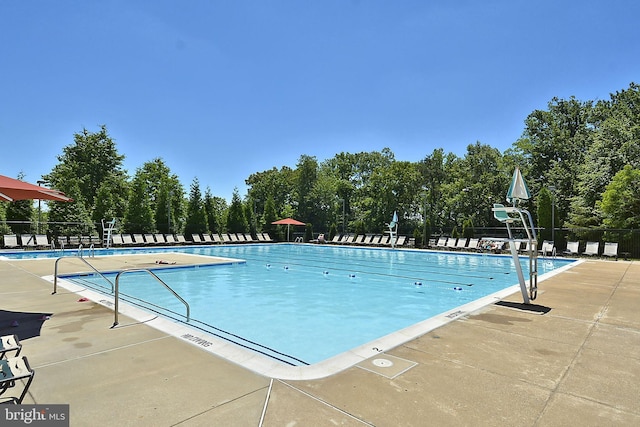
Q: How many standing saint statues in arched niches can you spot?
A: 0